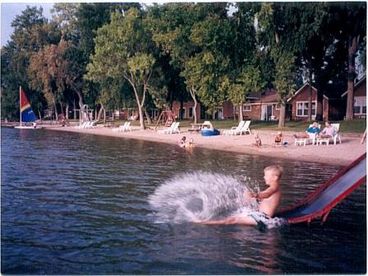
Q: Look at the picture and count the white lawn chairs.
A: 11